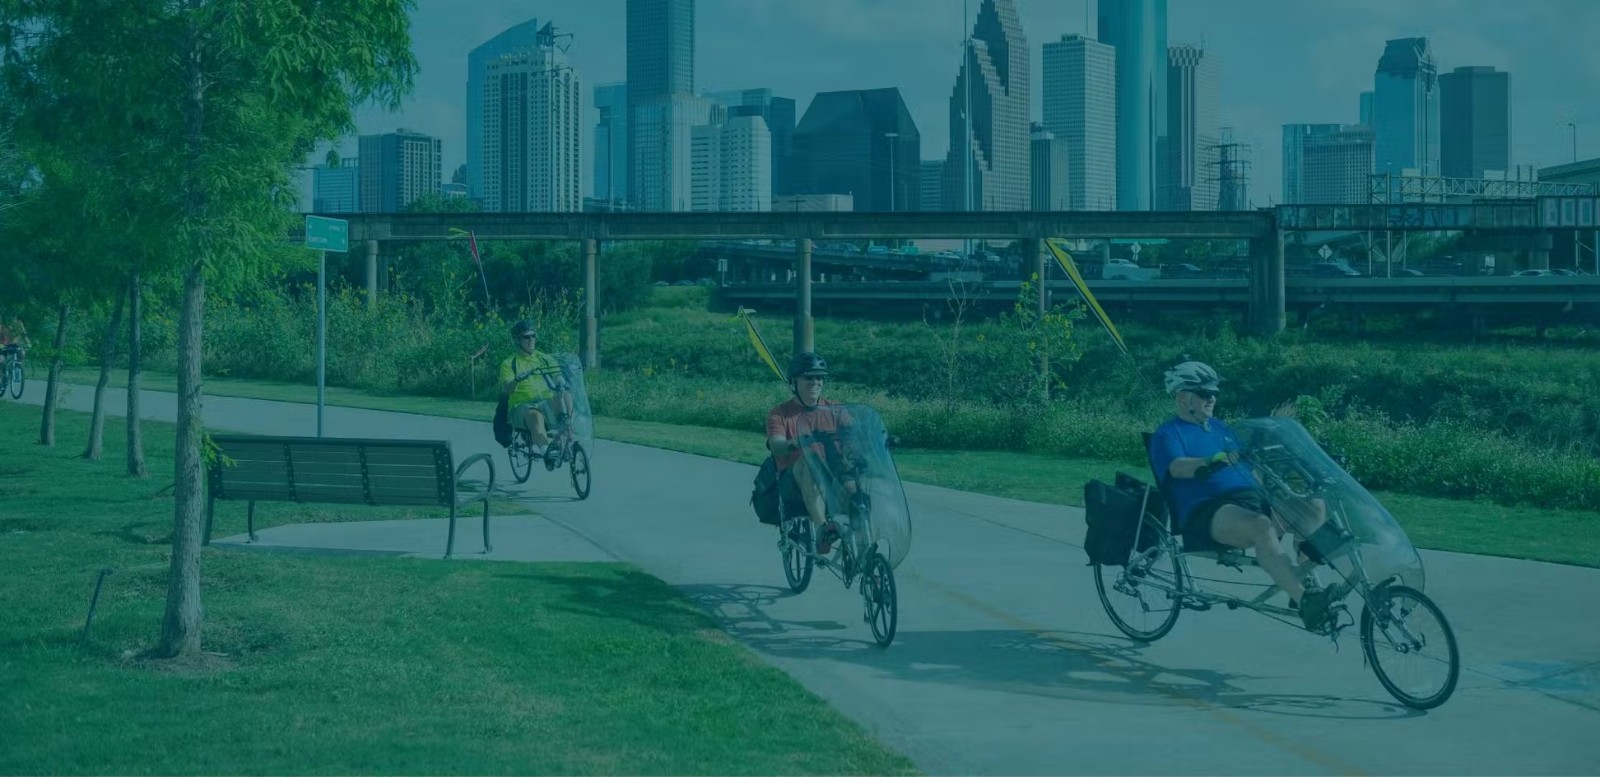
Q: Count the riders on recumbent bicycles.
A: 3